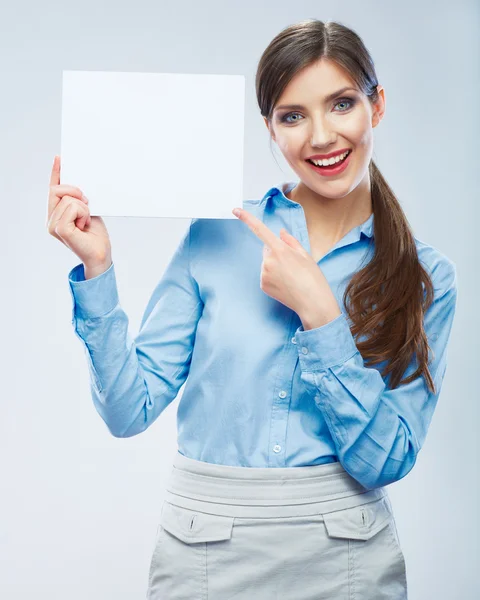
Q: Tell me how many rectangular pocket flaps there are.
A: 2